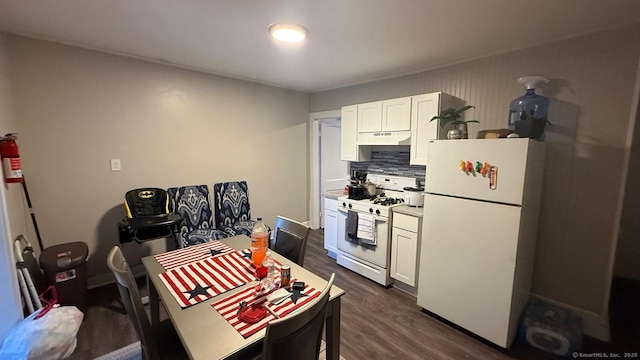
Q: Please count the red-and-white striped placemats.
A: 4